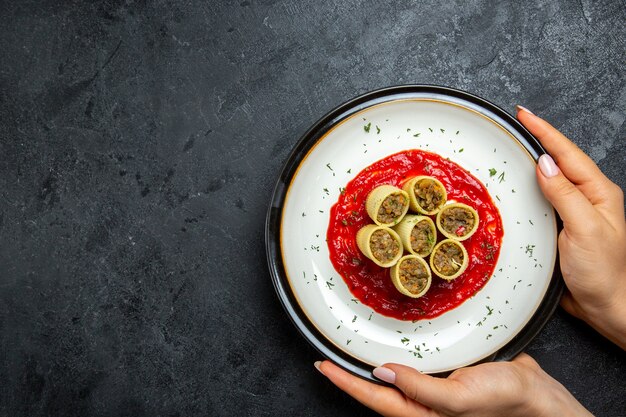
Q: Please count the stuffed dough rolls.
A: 7